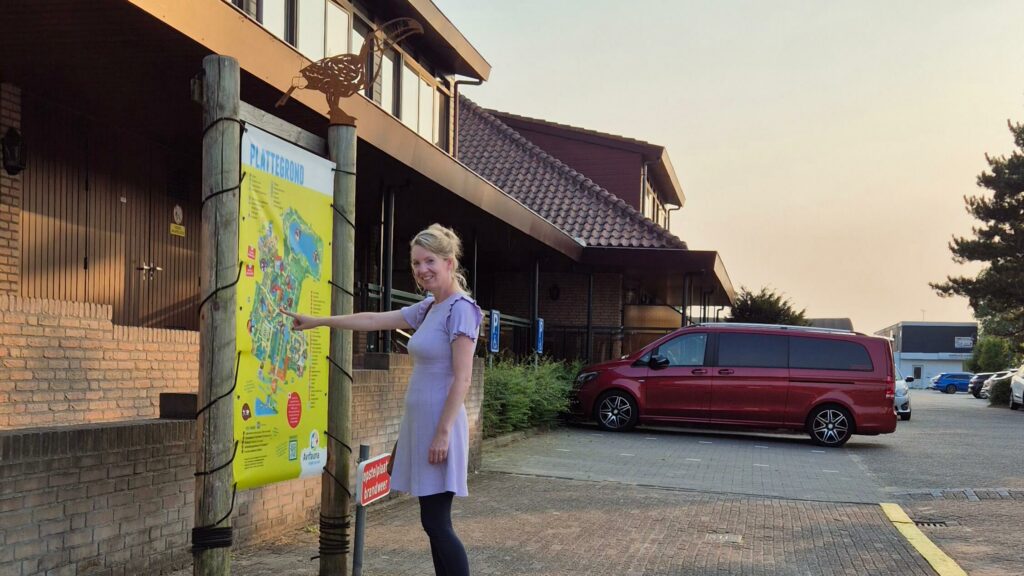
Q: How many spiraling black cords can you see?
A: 2